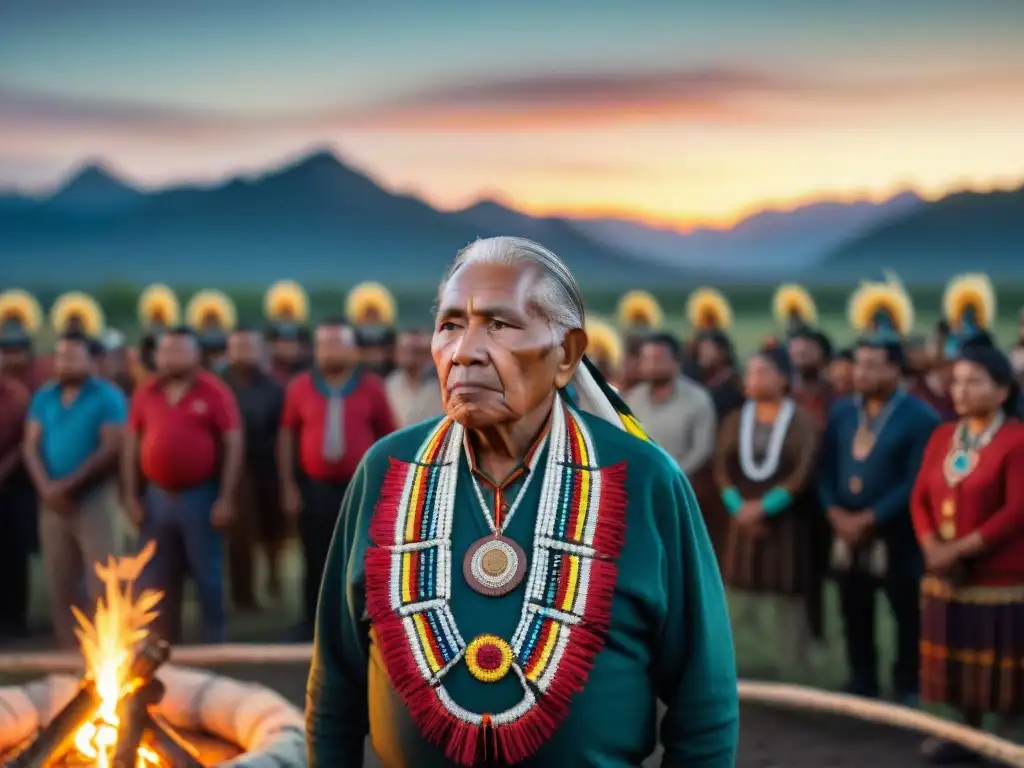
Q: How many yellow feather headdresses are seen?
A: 12